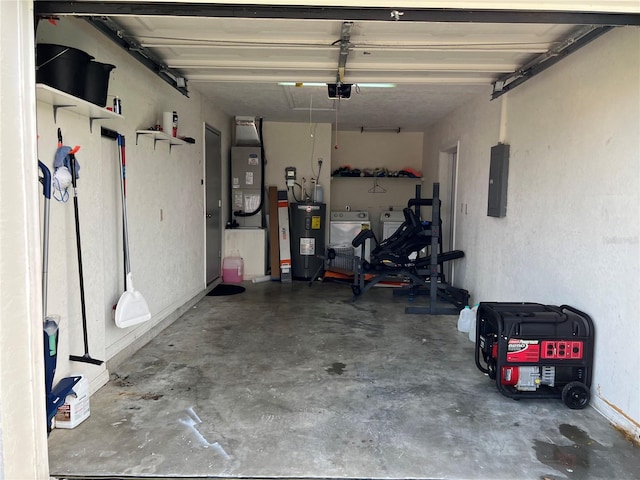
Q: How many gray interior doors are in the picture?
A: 1